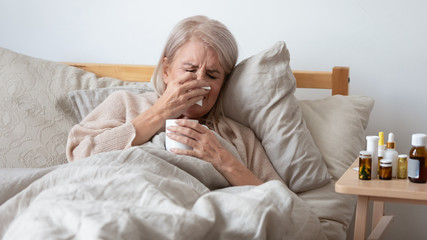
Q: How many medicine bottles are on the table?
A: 7